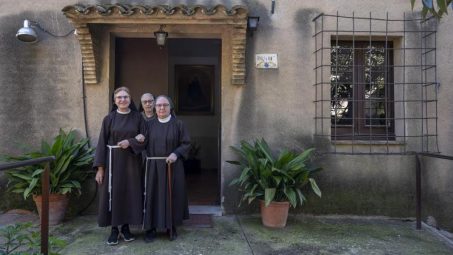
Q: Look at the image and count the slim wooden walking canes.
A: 1